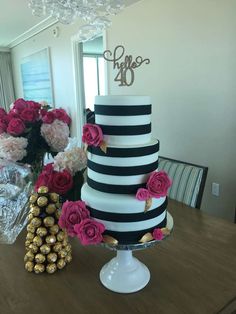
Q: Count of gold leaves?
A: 6